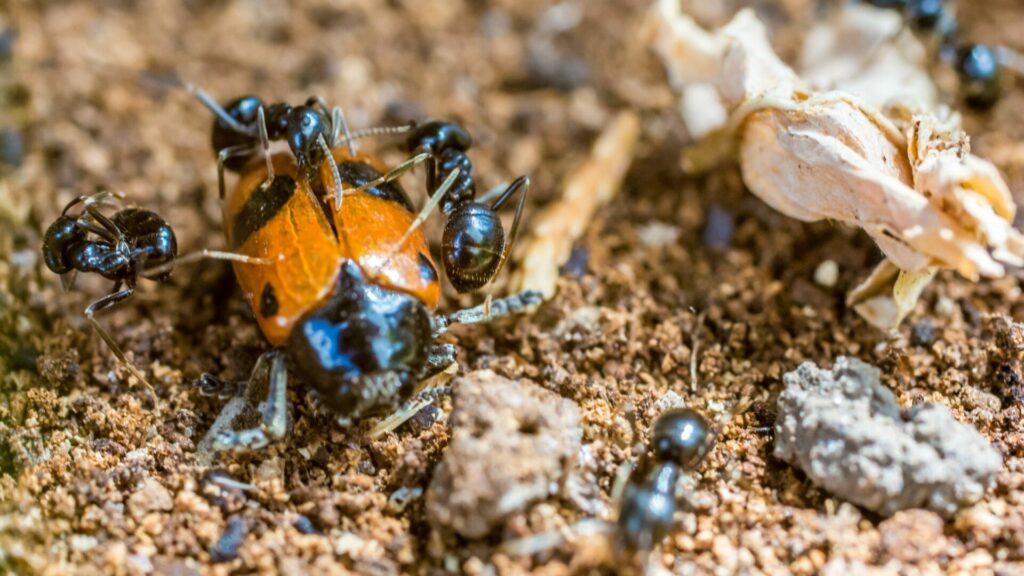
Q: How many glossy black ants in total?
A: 5